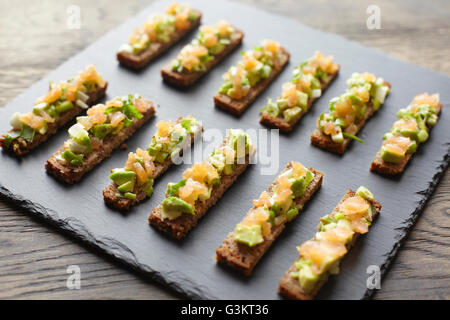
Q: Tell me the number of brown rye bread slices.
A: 12